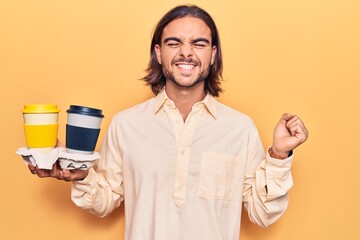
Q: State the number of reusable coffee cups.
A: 2